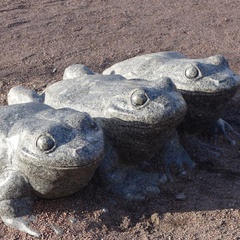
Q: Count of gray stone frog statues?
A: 3